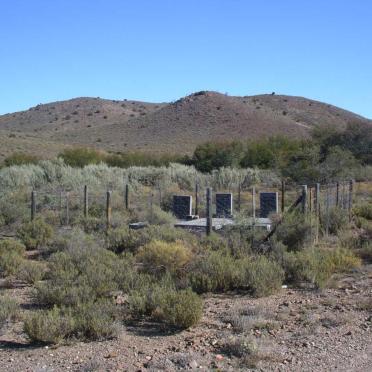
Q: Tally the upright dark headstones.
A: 3